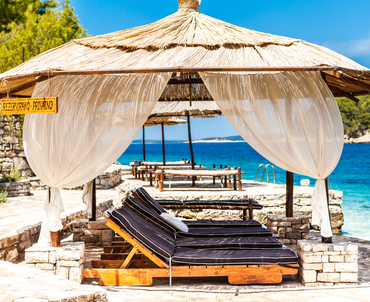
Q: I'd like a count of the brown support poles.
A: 7